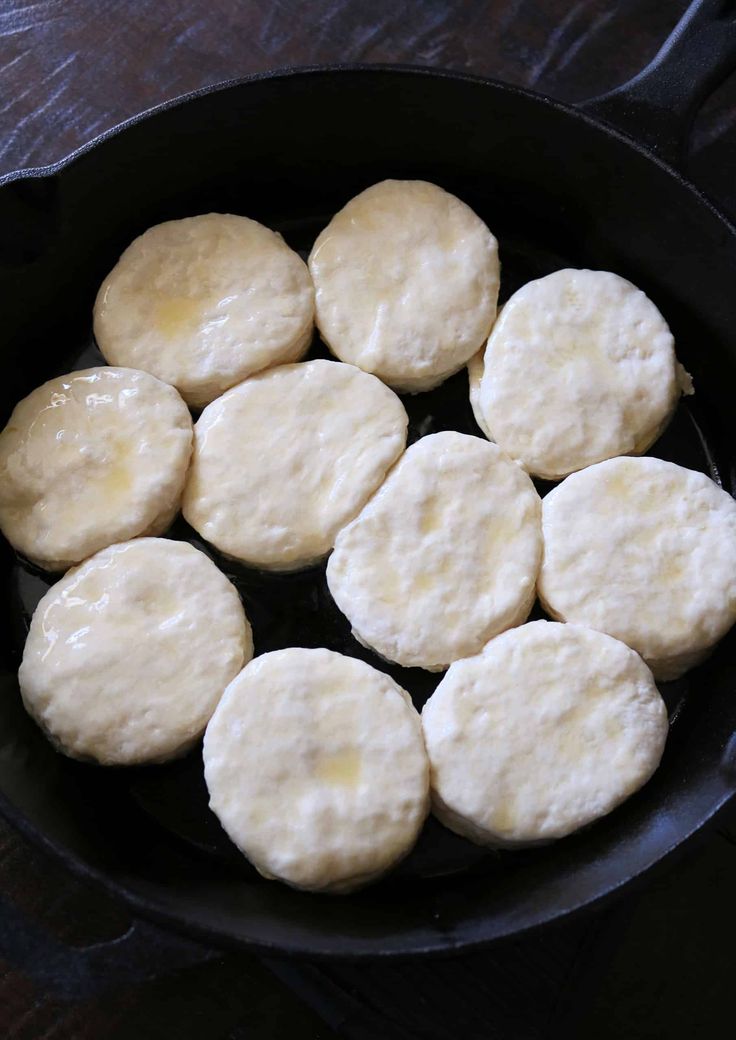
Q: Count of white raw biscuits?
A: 10